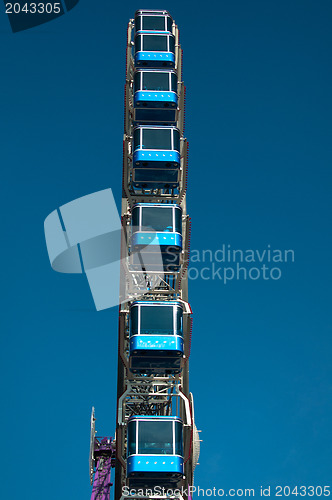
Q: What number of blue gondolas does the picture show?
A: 7